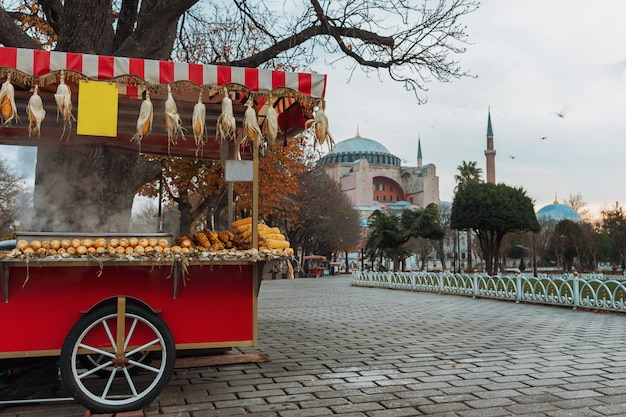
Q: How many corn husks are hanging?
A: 10